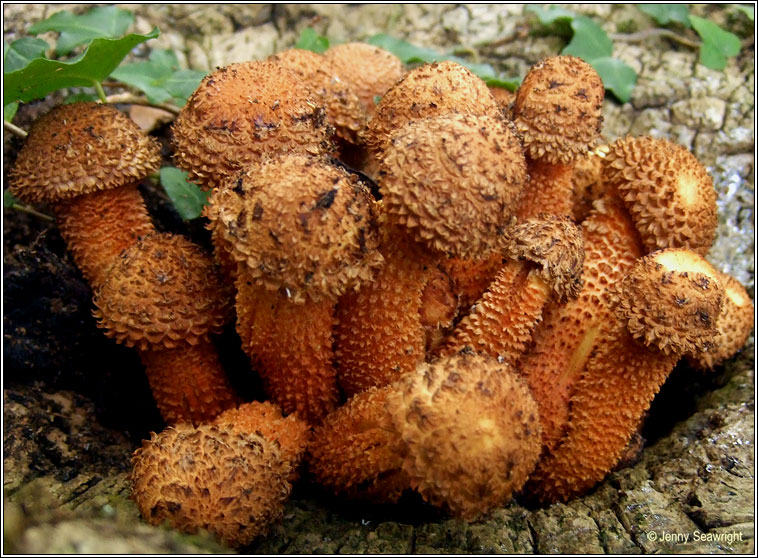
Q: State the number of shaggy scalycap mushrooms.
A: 15